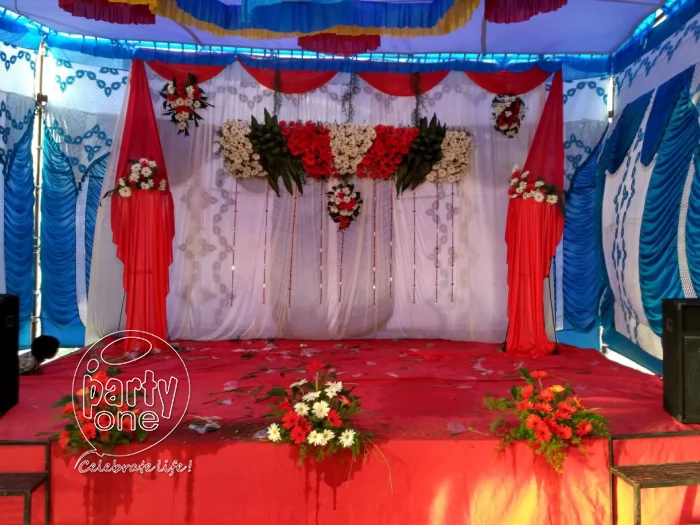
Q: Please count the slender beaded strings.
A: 10